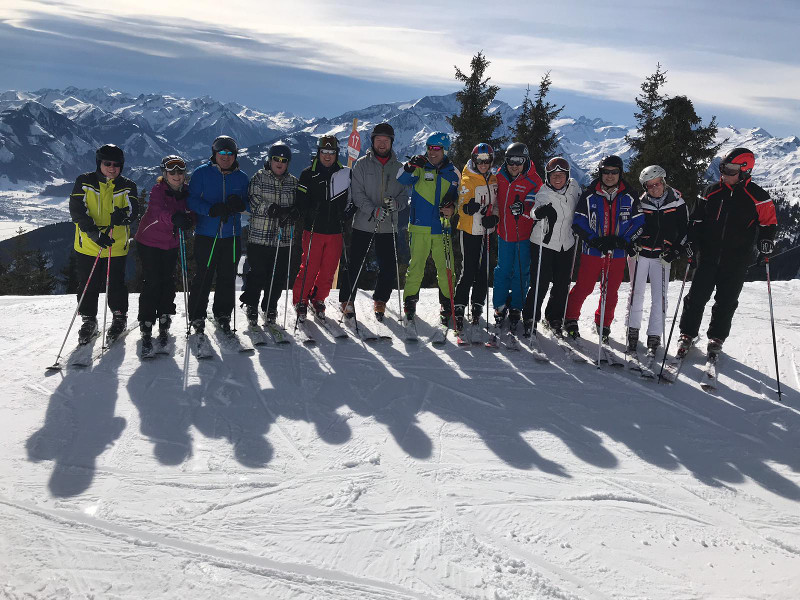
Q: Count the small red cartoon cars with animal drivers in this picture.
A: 0